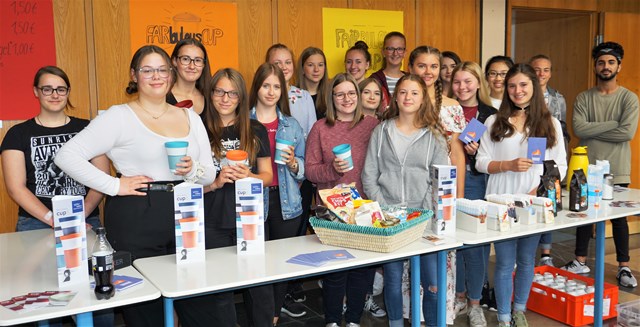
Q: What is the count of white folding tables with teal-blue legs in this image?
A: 3